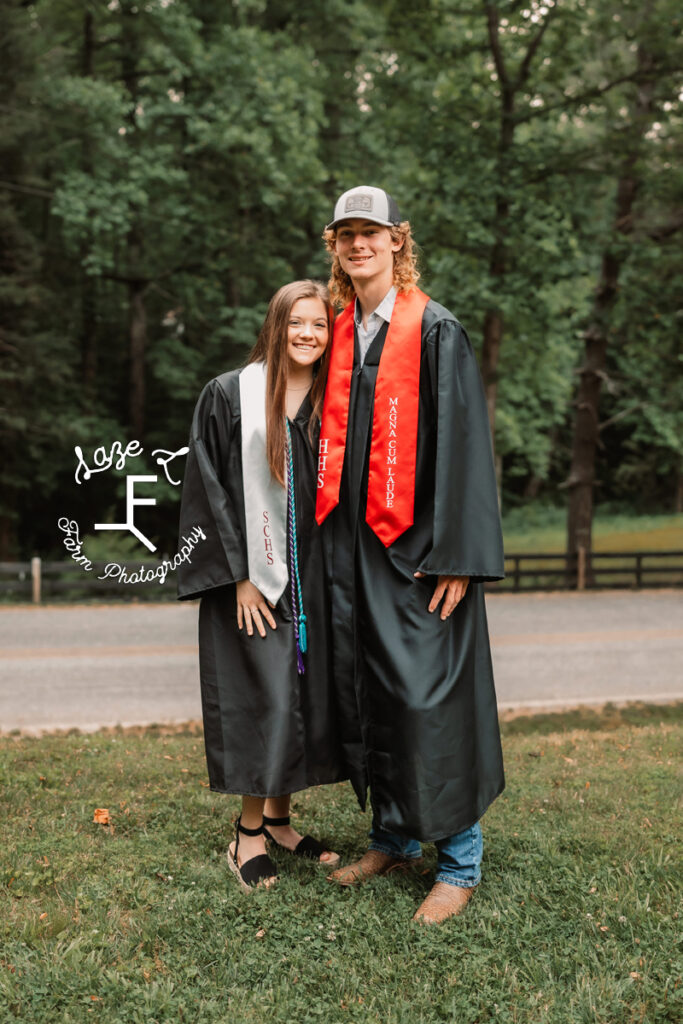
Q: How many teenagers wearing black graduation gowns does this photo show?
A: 2